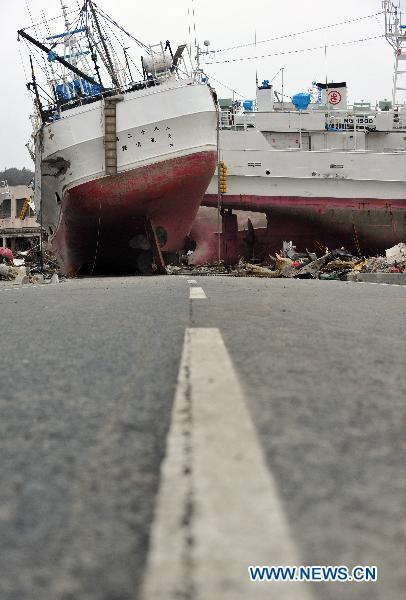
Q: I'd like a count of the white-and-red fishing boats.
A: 2